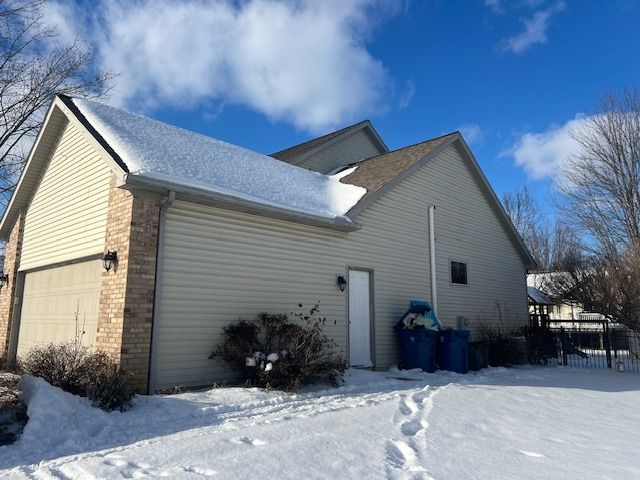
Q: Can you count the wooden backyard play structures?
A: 1